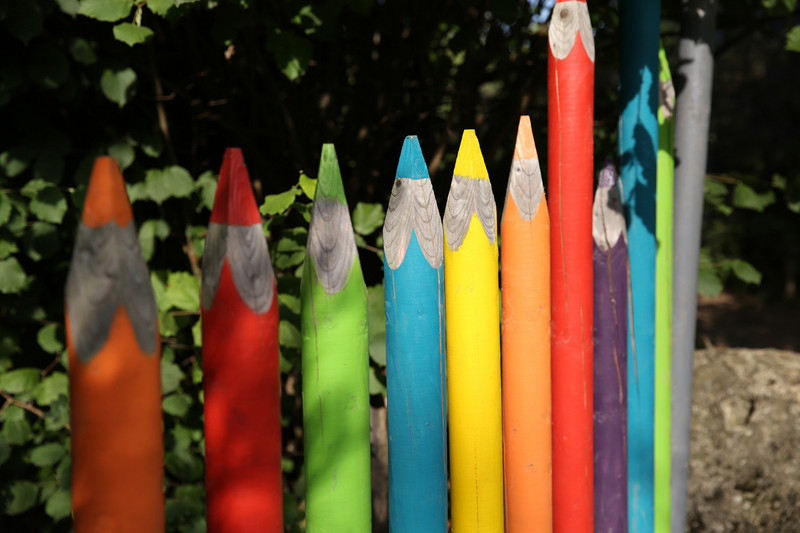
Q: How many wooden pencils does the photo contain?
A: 11